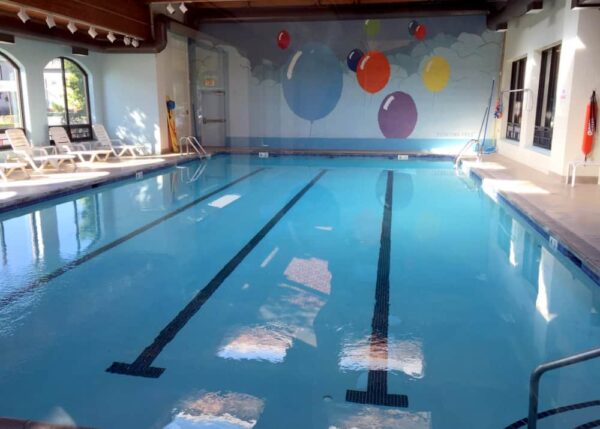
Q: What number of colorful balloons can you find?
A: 9